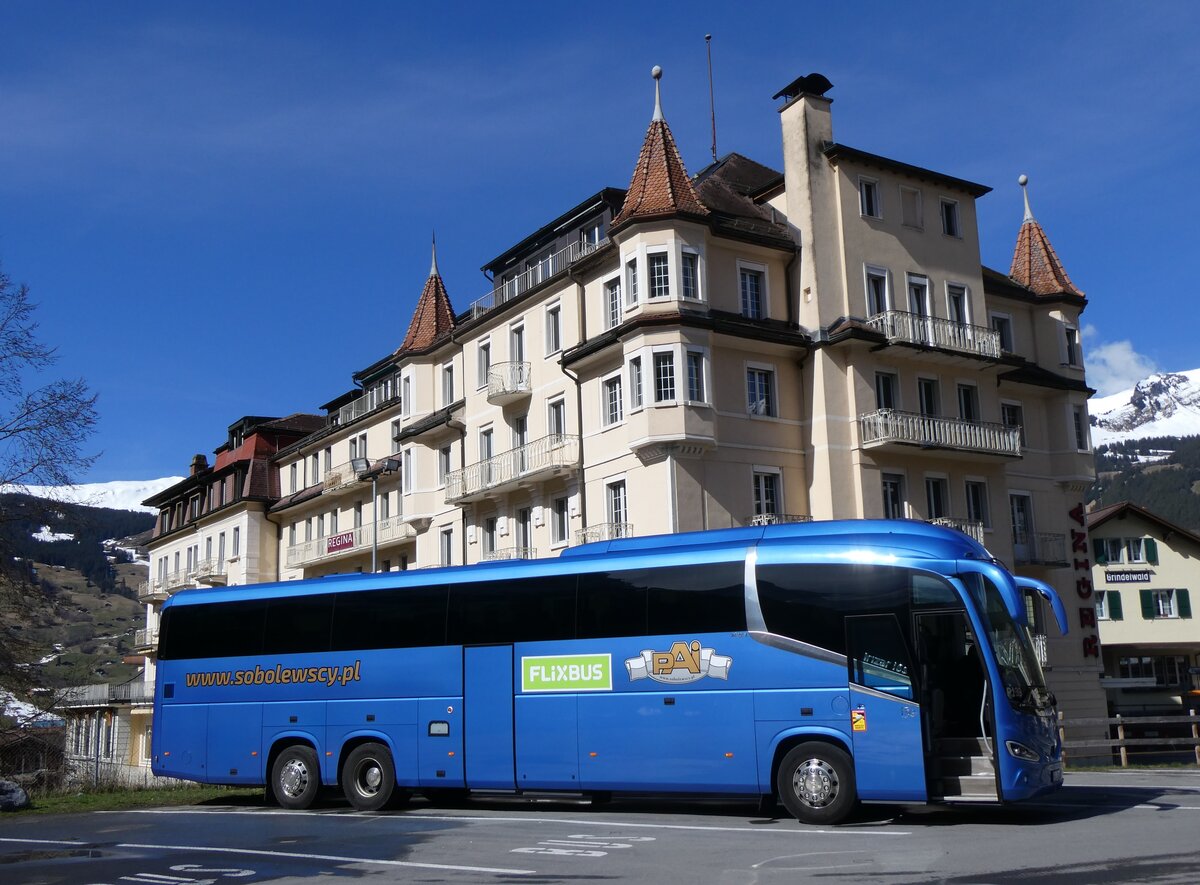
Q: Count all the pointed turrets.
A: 3